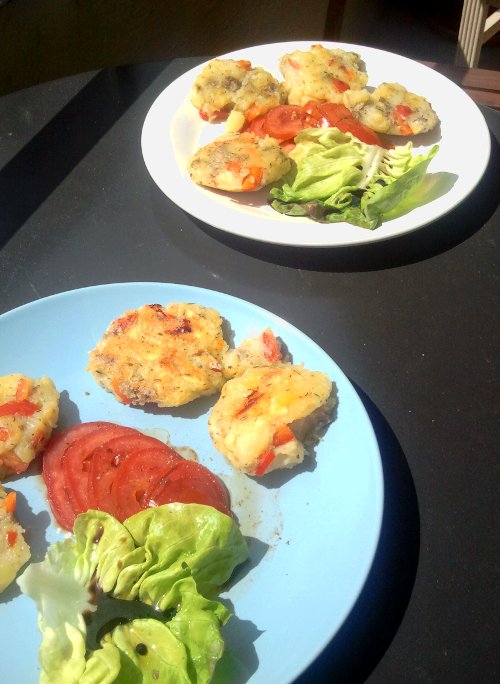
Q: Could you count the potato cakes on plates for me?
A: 8